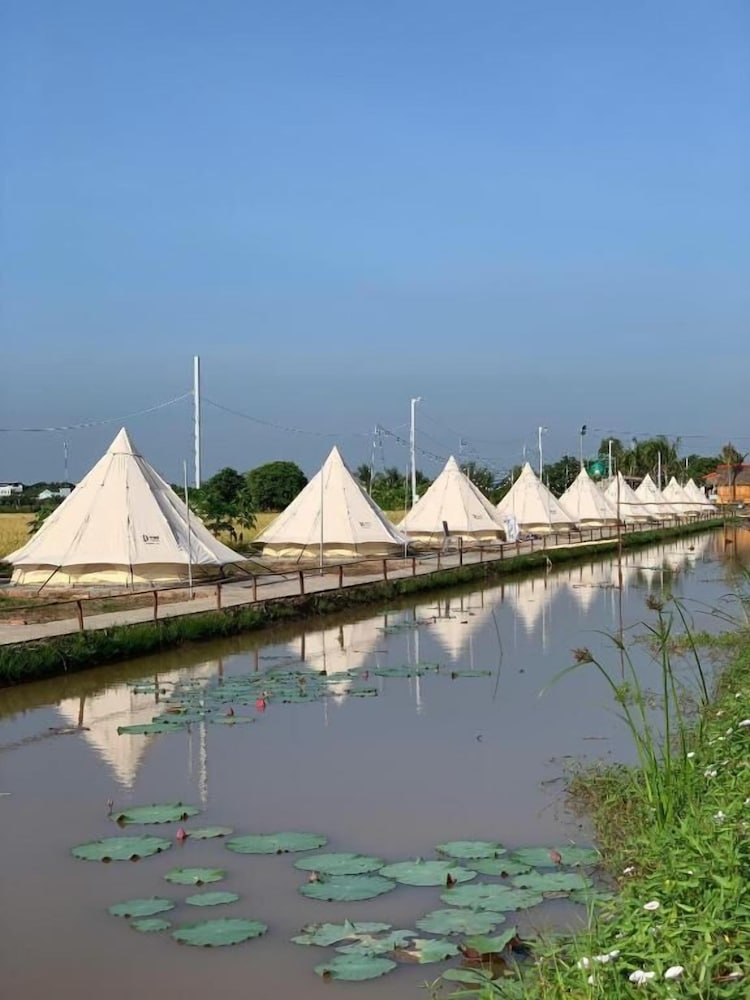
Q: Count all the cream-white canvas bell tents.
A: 9